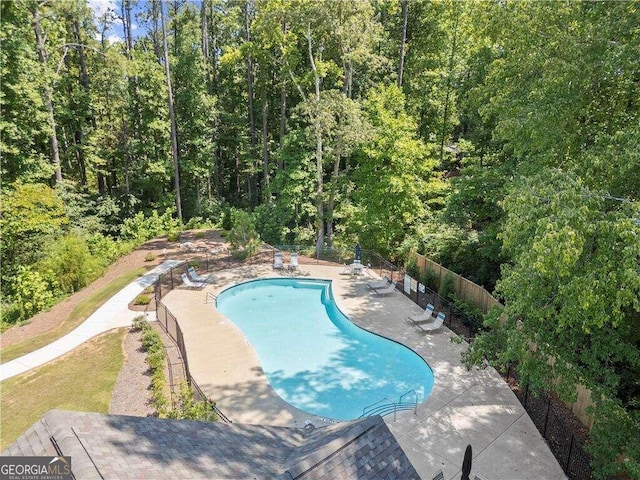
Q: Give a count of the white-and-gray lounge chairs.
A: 8